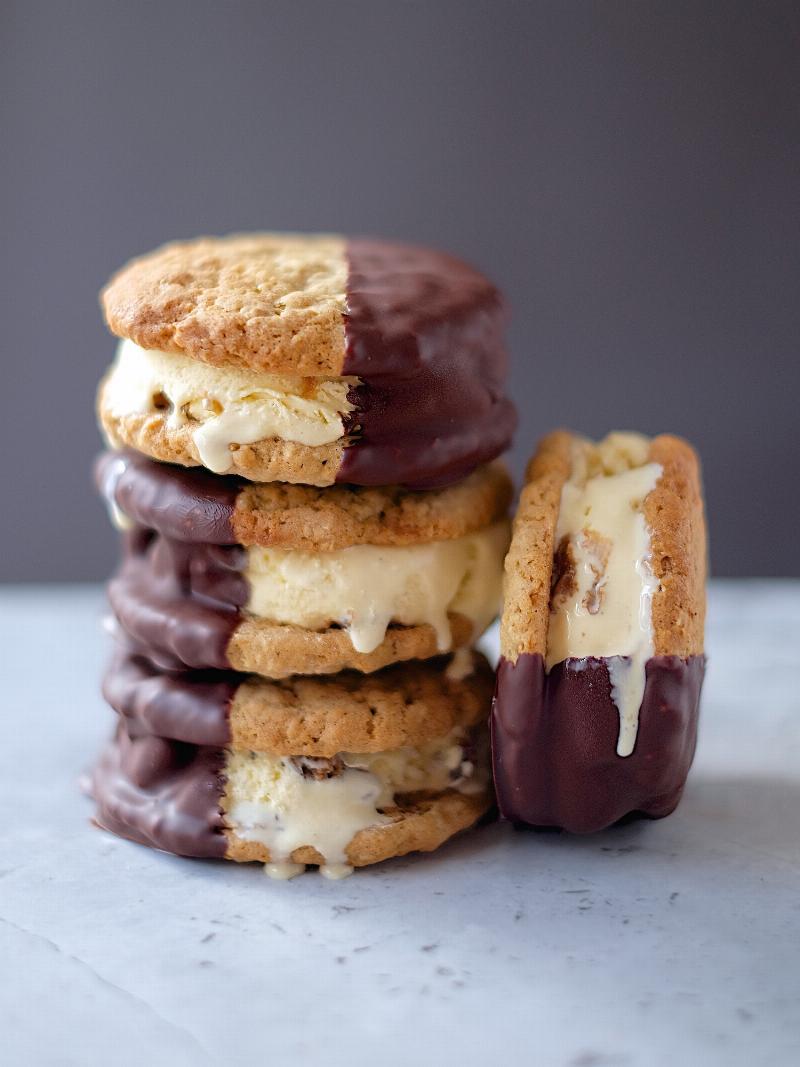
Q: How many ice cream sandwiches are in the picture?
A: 4